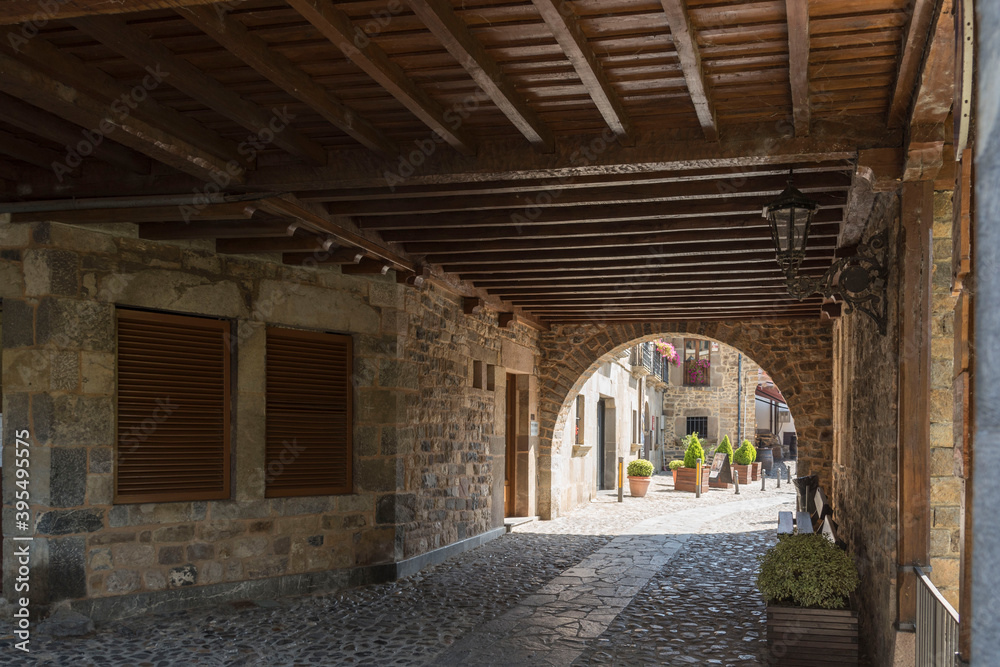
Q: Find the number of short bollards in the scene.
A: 4